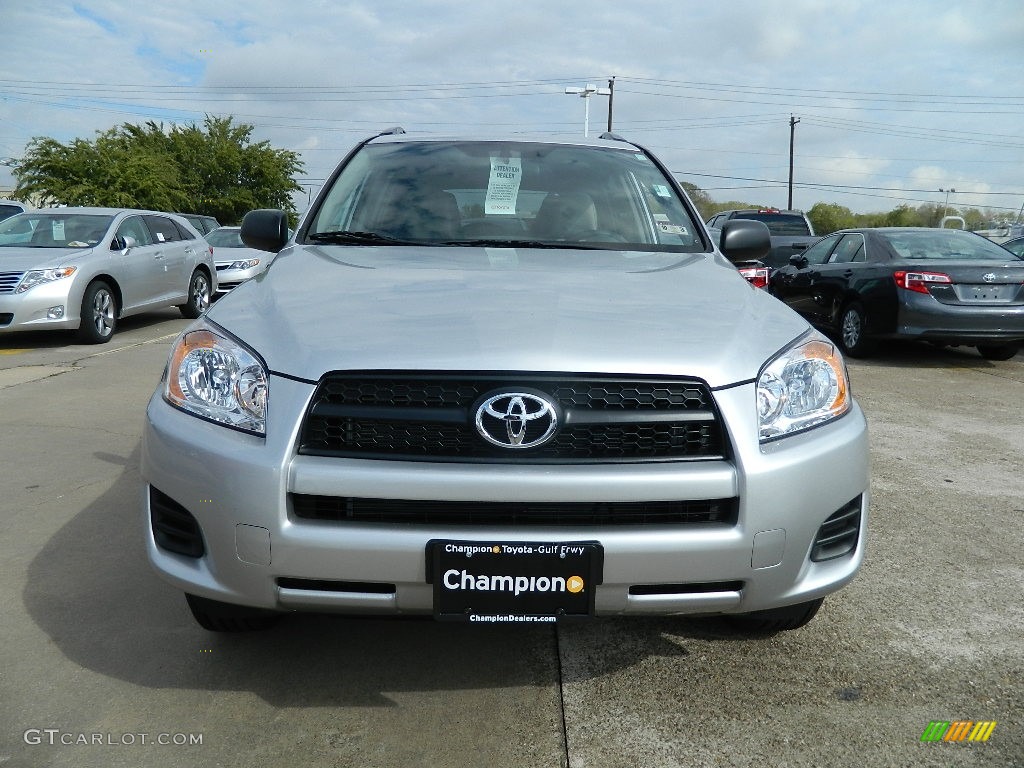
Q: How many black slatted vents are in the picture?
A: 2